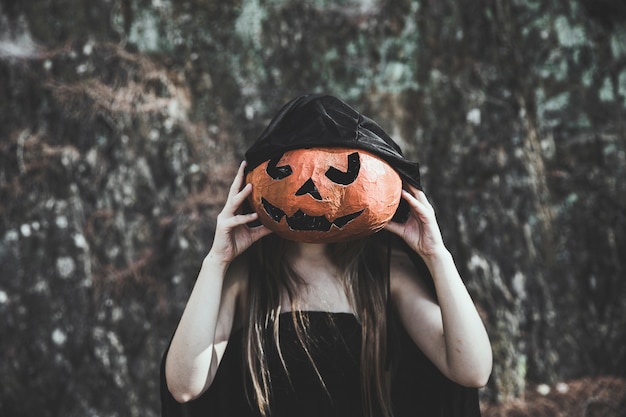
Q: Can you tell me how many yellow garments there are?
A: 0